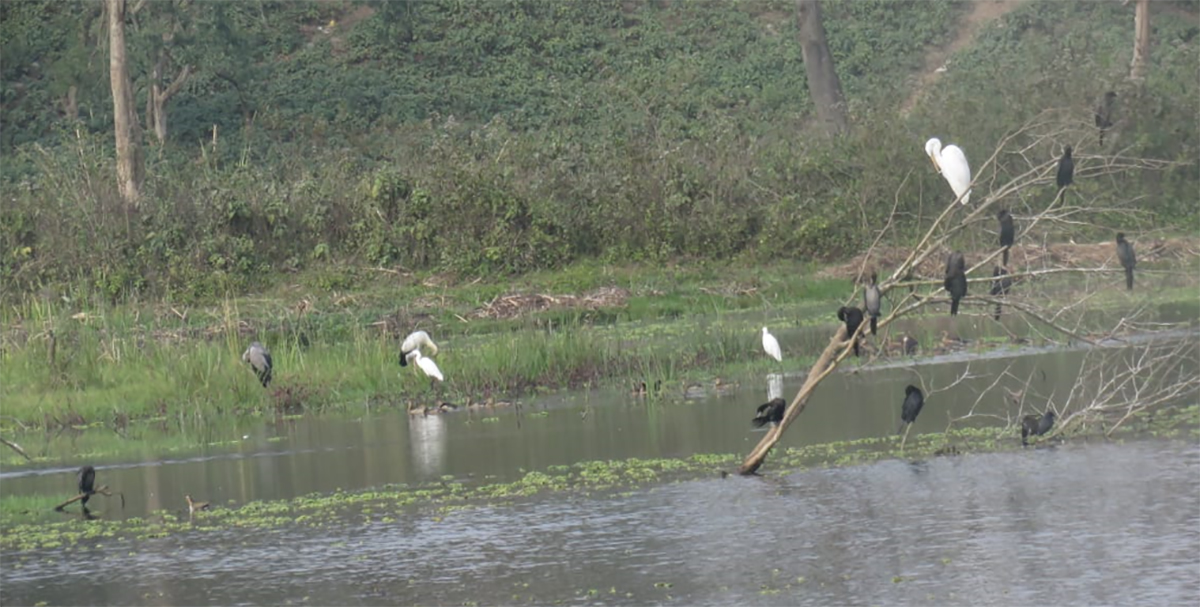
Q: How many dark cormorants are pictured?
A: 12